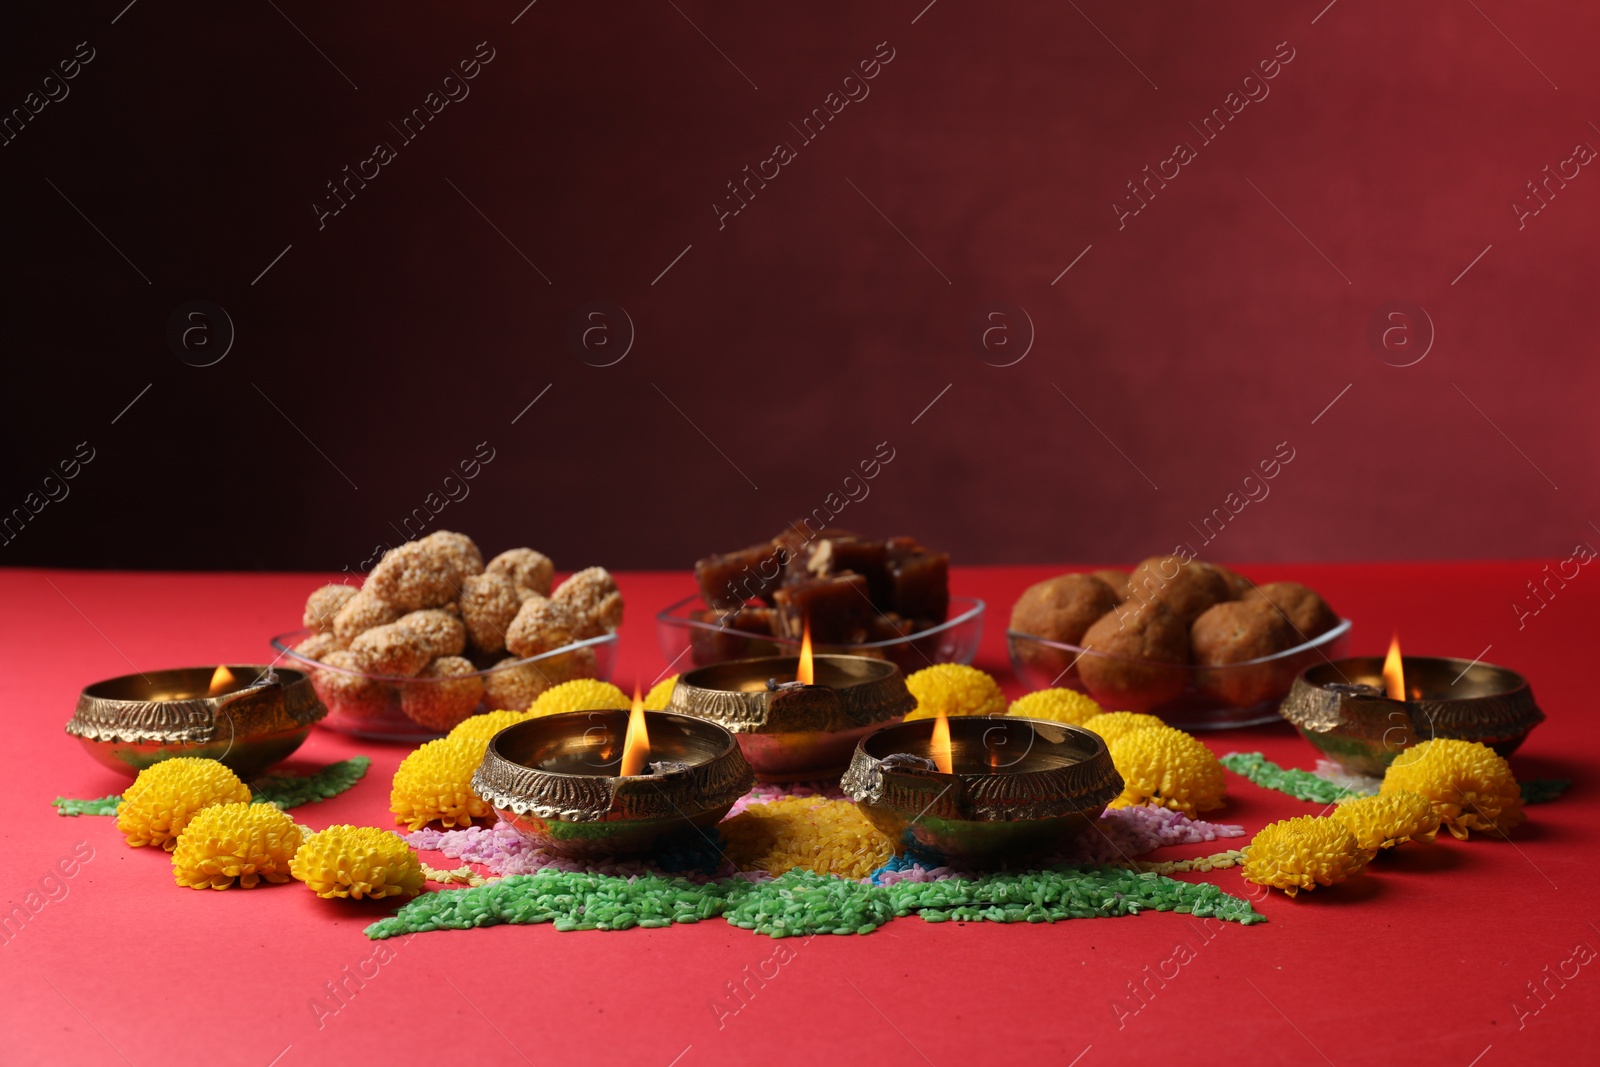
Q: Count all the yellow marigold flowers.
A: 14